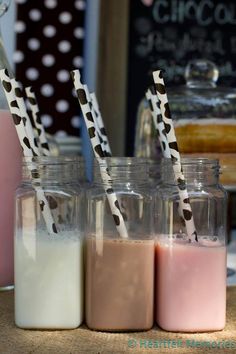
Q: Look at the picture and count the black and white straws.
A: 9